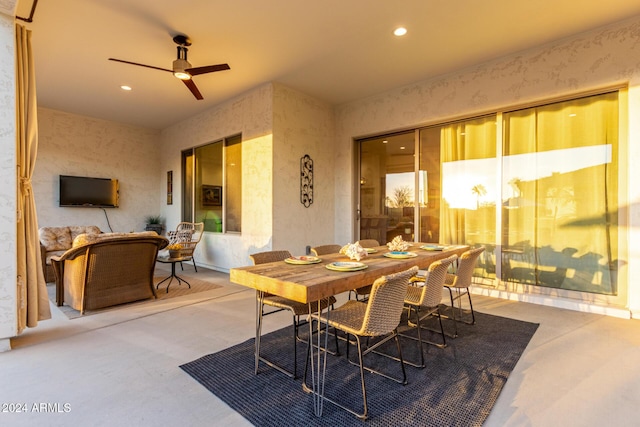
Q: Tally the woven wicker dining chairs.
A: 6